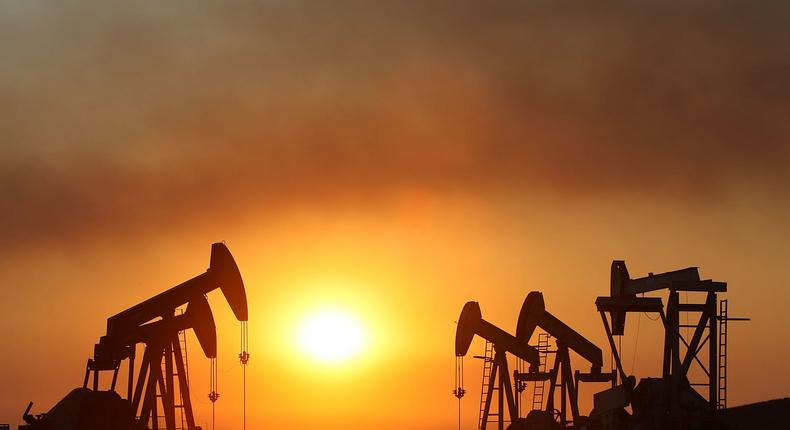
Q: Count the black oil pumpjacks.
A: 5